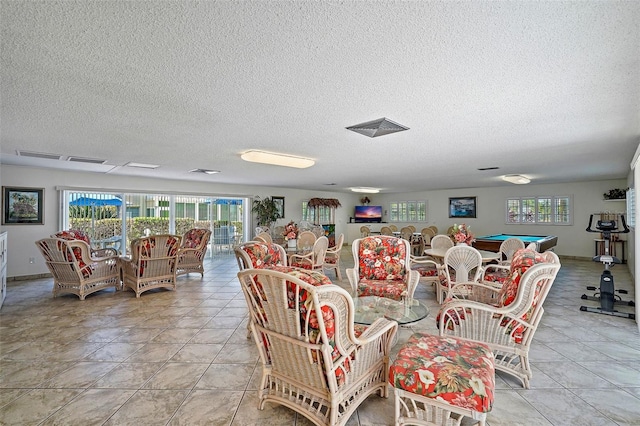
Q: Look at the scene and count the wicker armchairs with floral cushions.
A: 8